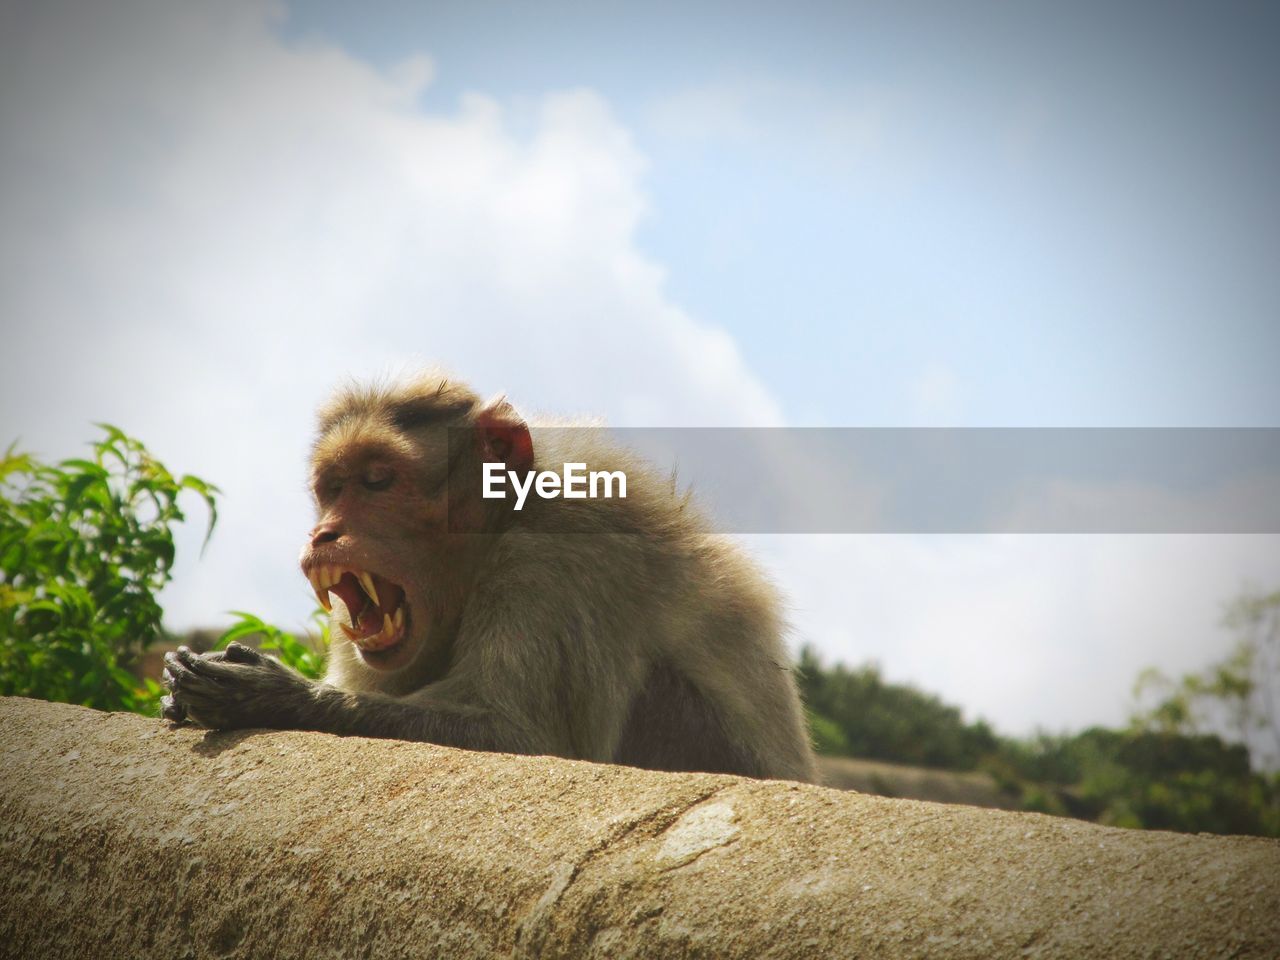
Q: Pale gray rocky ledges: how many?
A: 1